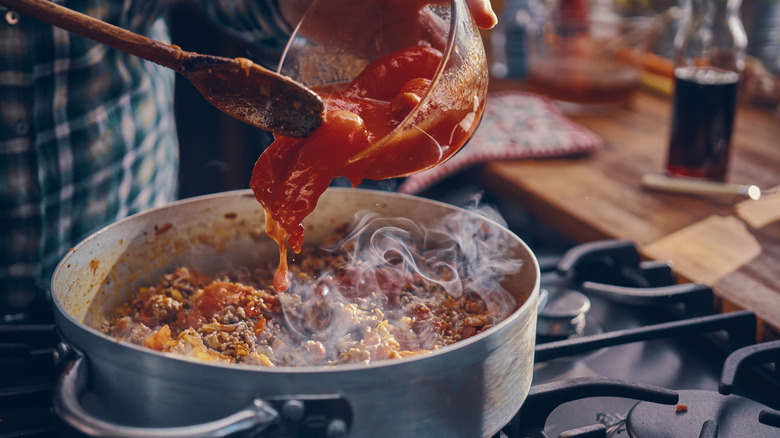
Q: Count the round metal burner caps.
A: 2